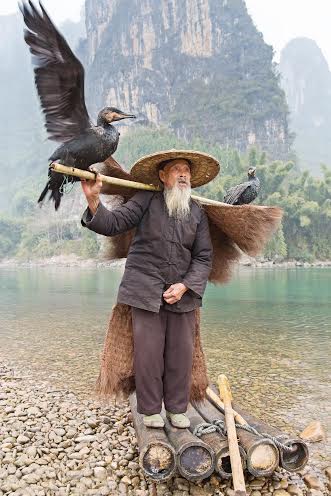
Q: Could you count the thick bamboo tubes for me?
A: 5